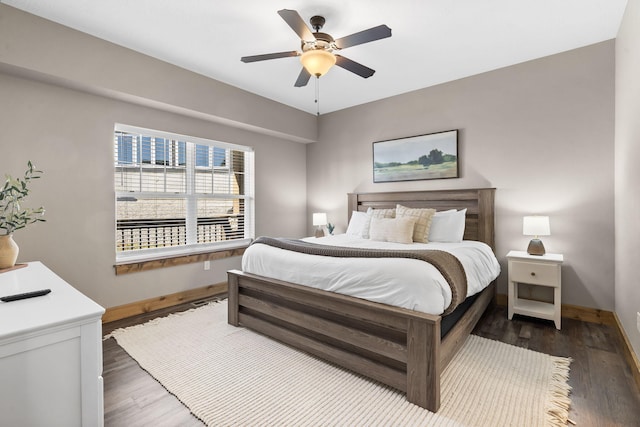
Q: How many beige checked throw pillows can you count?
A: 2